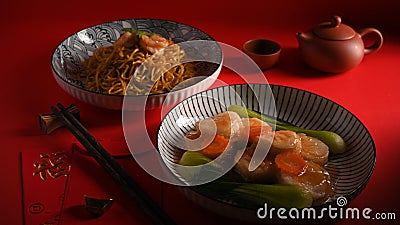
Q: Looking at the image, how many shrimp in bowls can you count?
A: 2